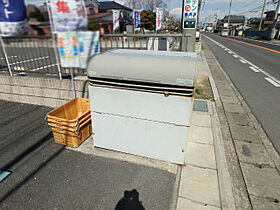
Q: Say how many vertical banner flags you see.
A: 5